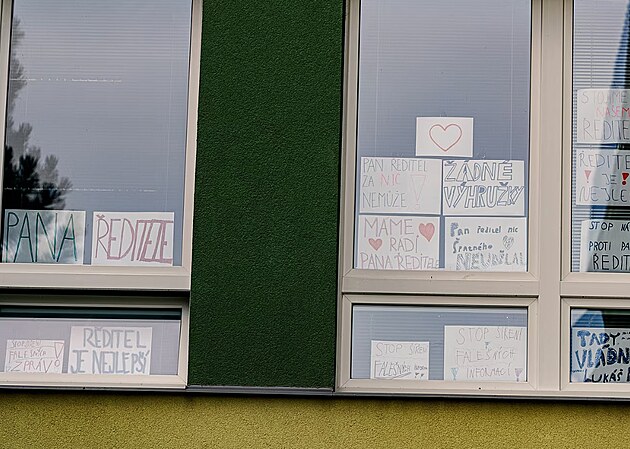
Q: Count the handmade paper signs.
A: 15